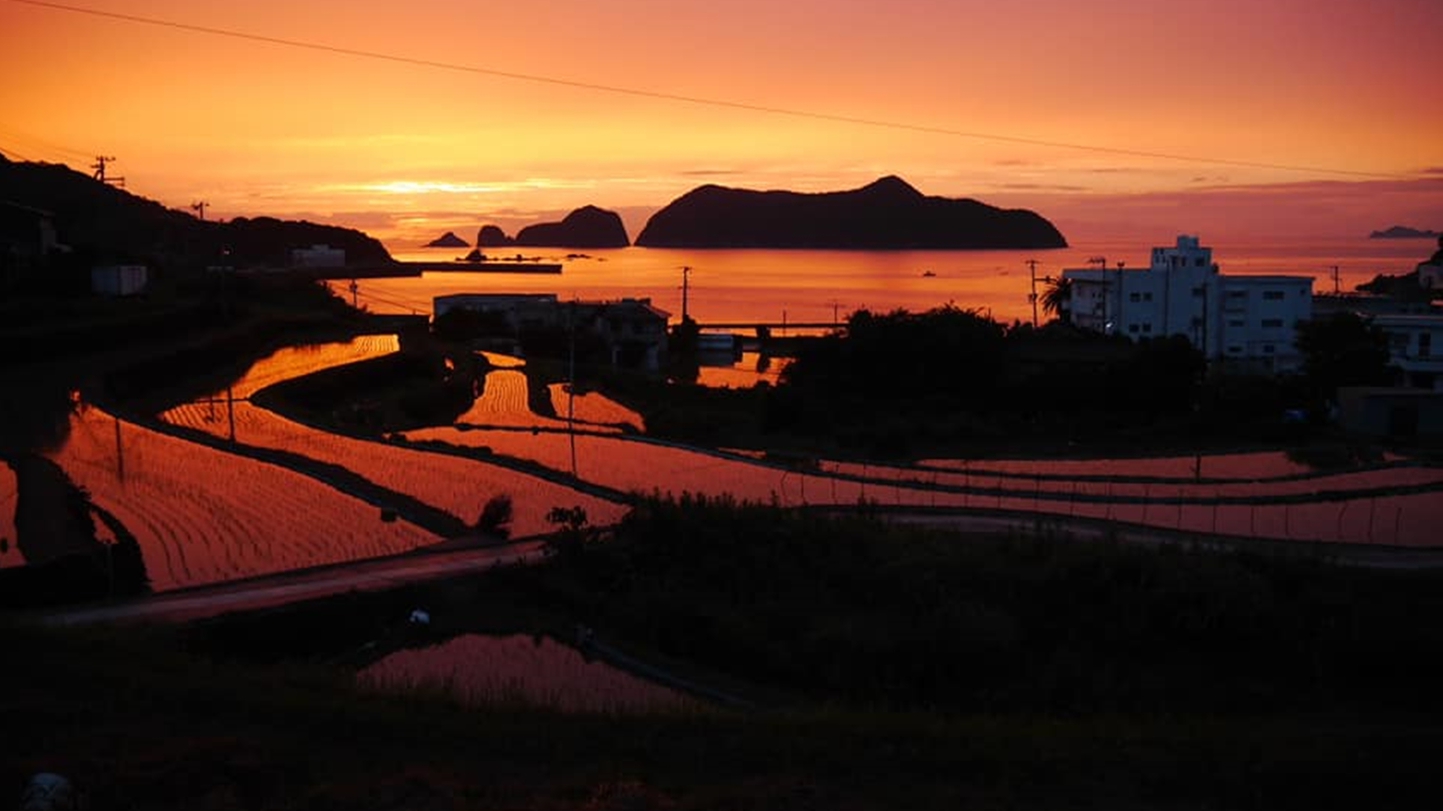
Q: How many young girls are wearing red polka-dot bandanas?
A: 0